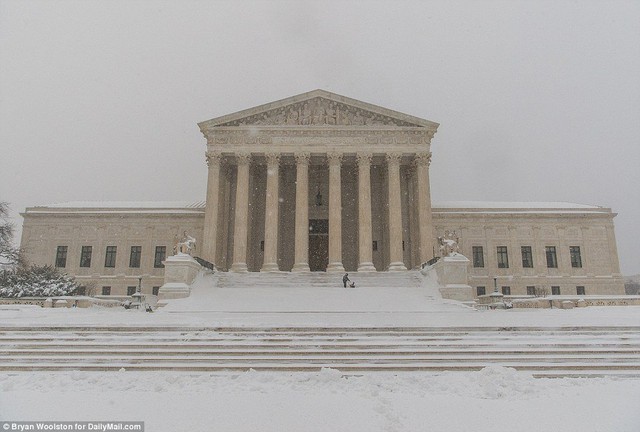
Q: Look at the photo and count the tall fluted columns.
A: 8